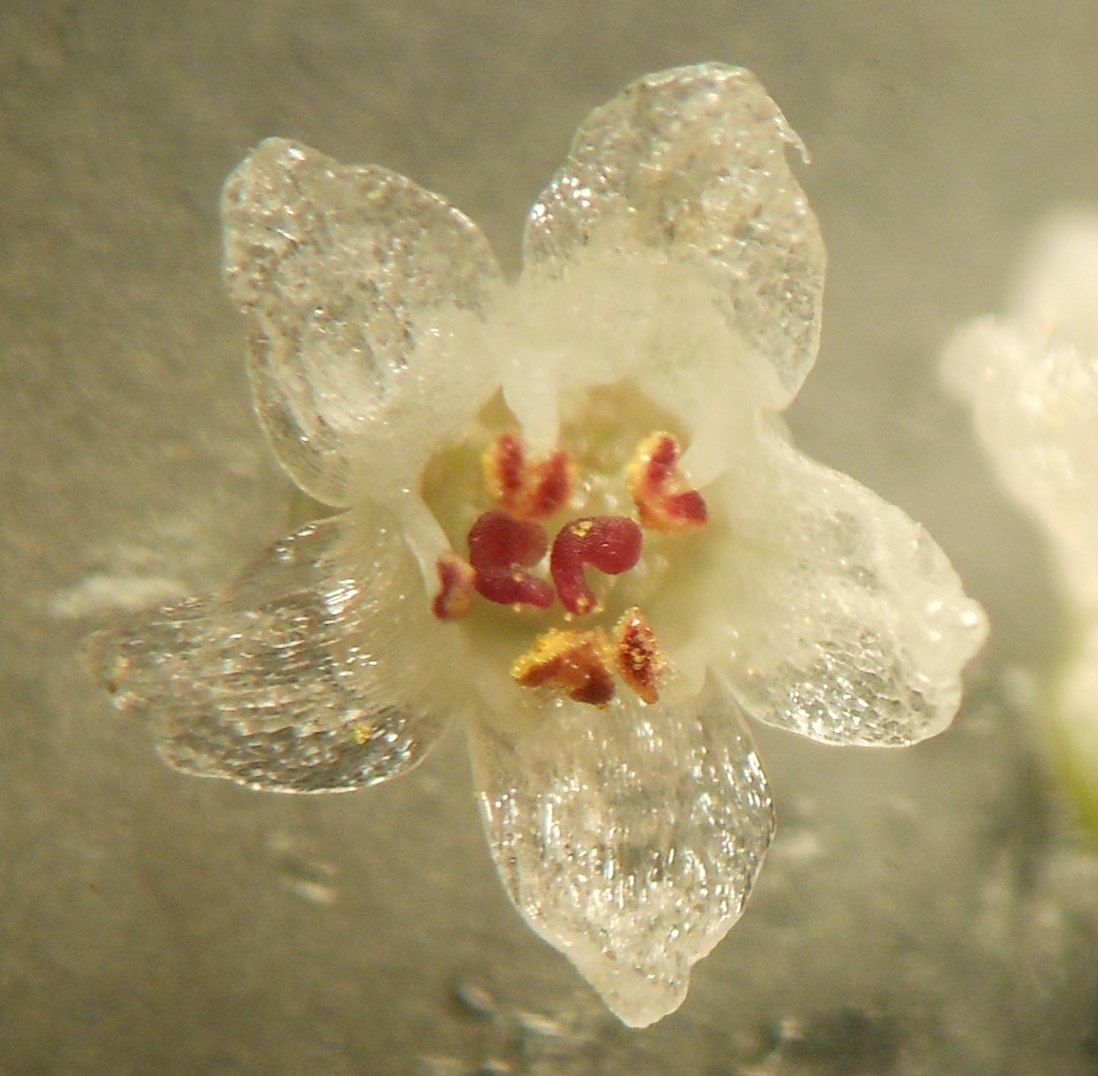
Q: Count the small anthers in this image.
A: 5